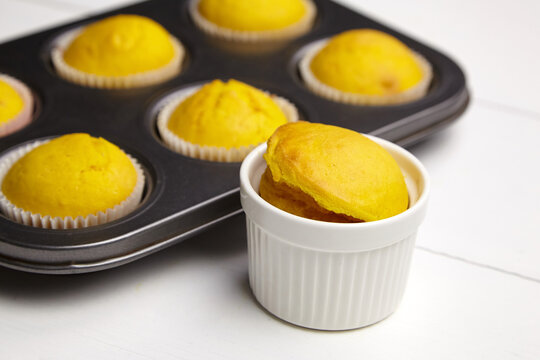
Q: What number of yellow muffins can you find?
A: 7